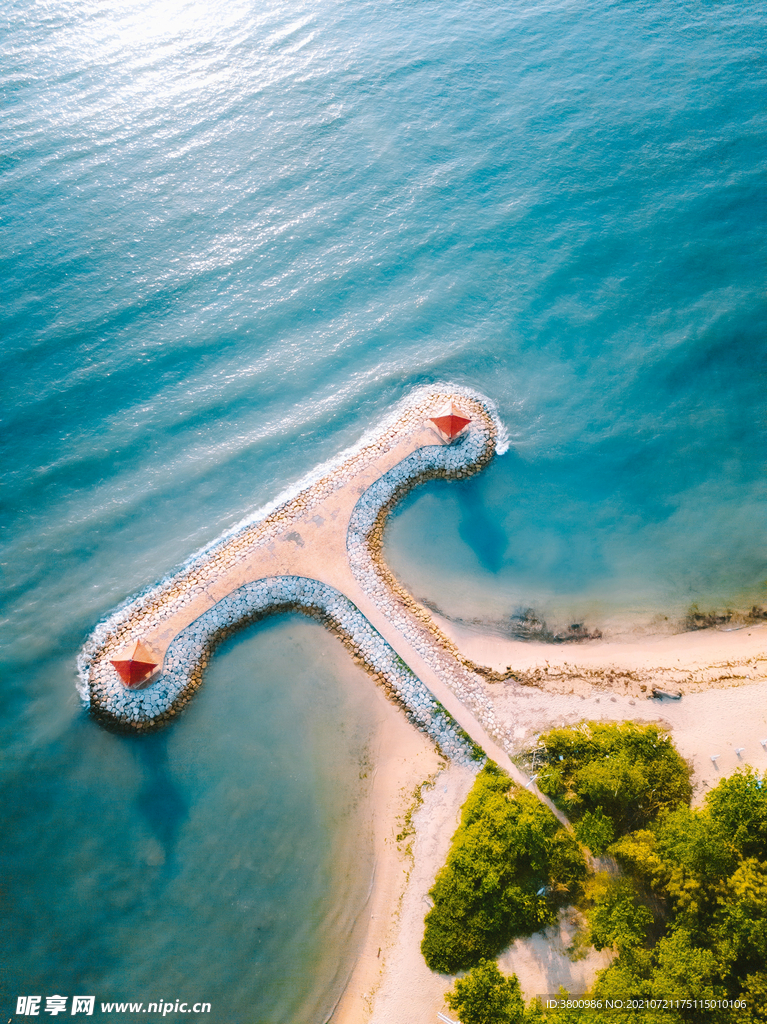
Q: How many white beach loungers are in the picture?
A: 3